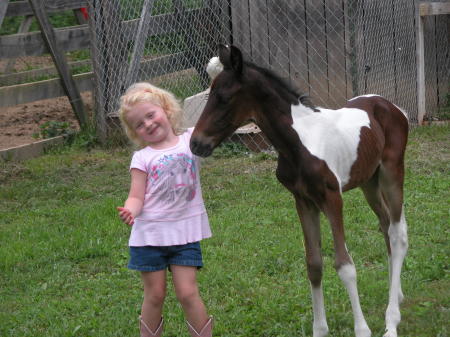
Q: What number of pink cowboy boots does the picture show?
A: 2